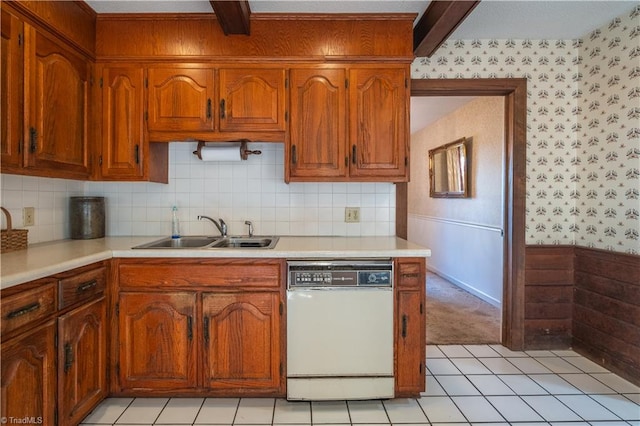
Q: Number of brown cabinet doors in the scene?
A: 12